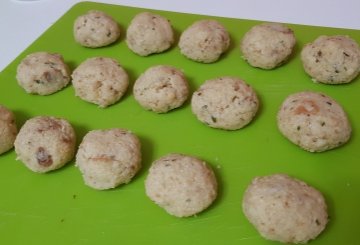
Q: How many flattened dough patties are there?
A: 15